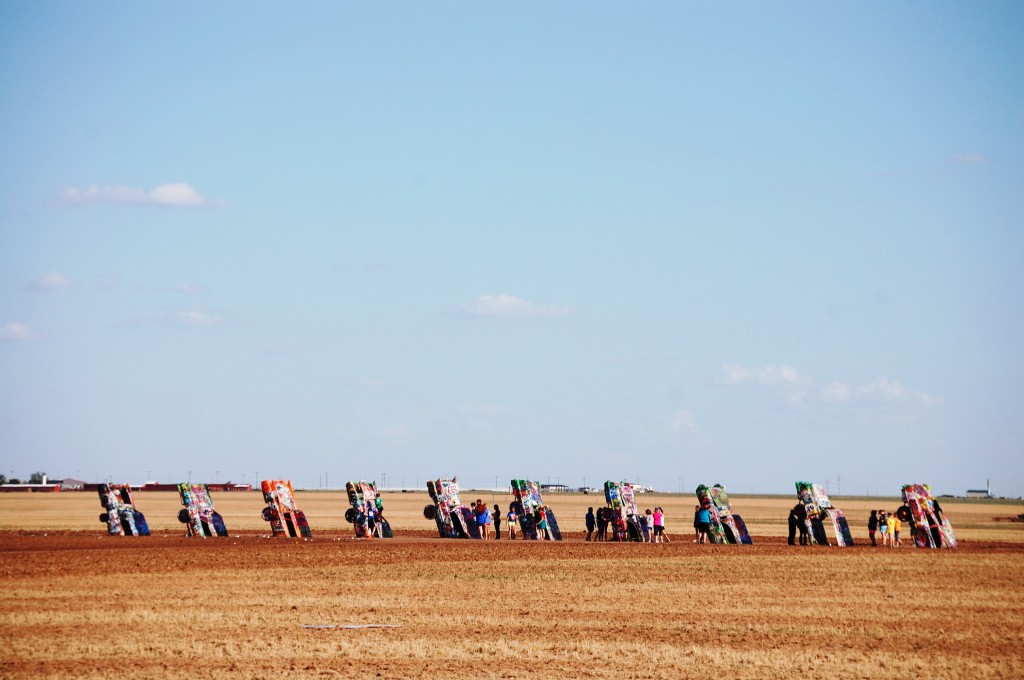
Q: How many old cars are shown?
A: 10